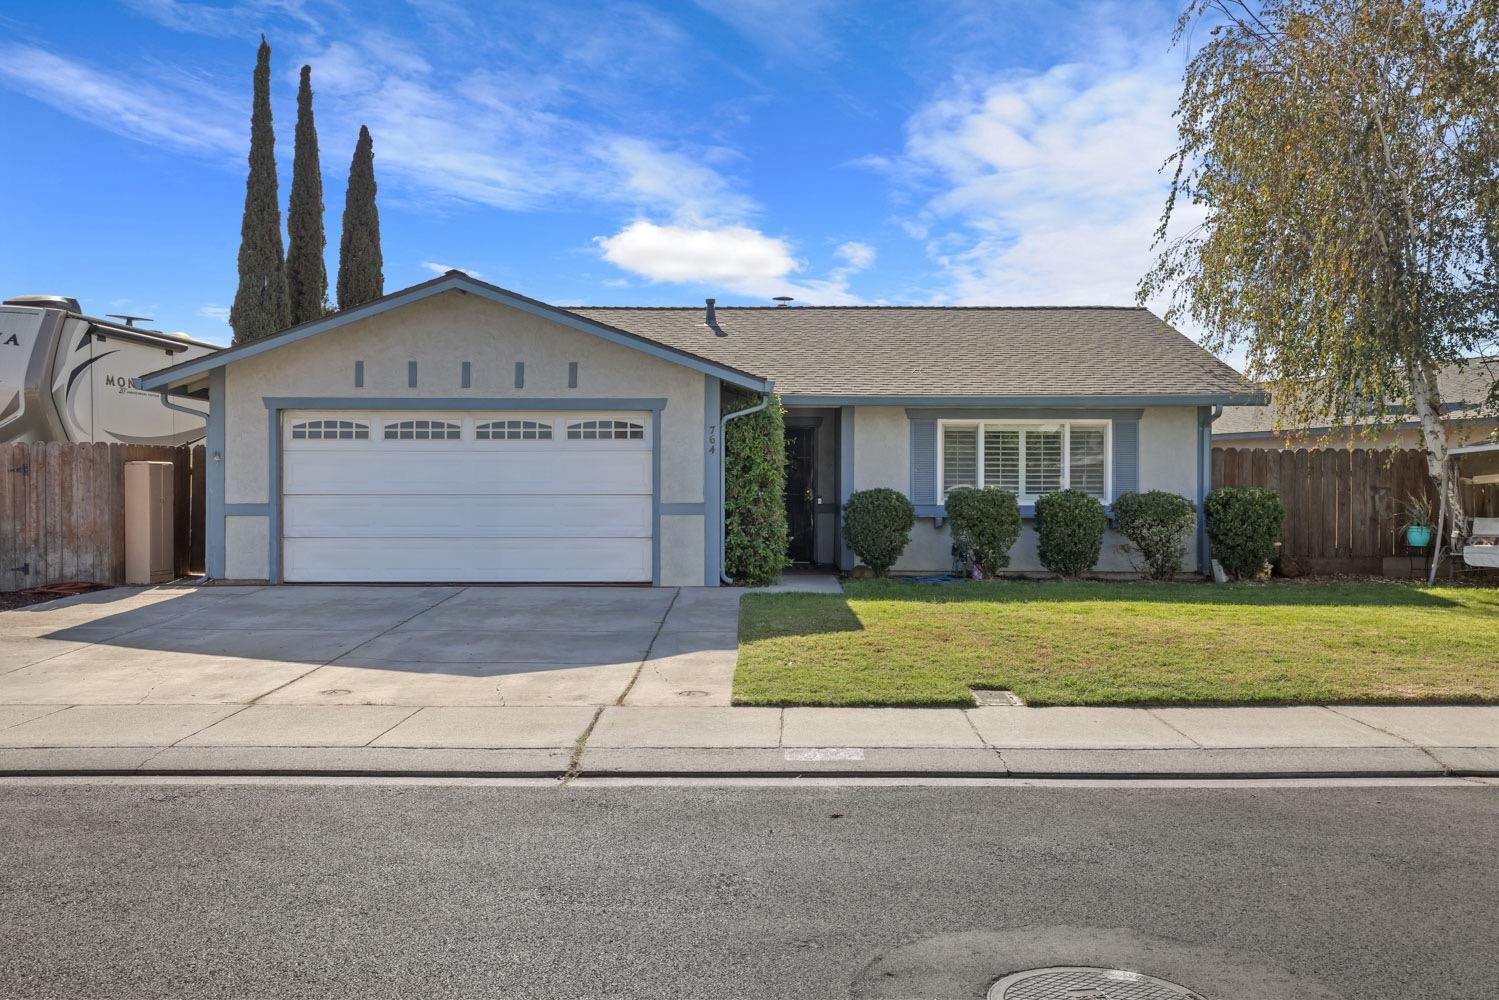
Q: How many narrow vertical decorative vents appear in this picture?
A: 5